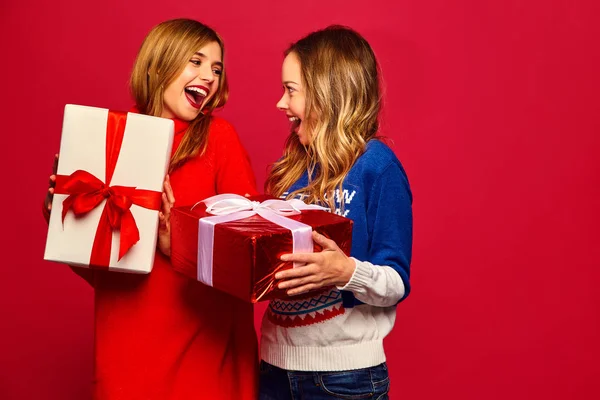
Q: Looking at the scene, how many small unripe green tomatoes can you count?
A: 0